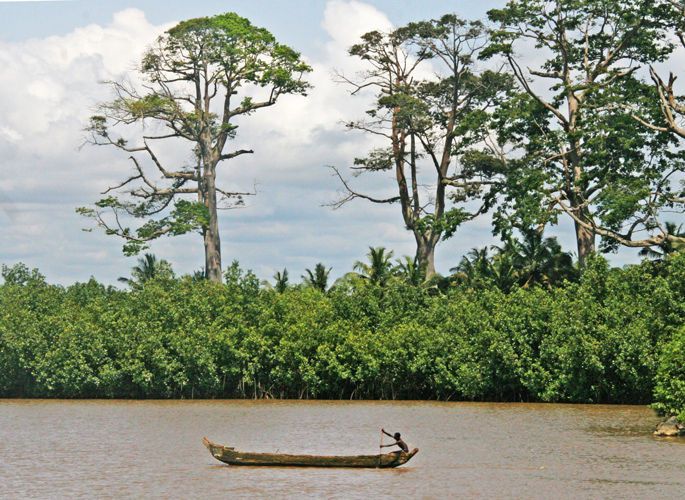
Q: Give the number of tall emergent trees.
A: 3